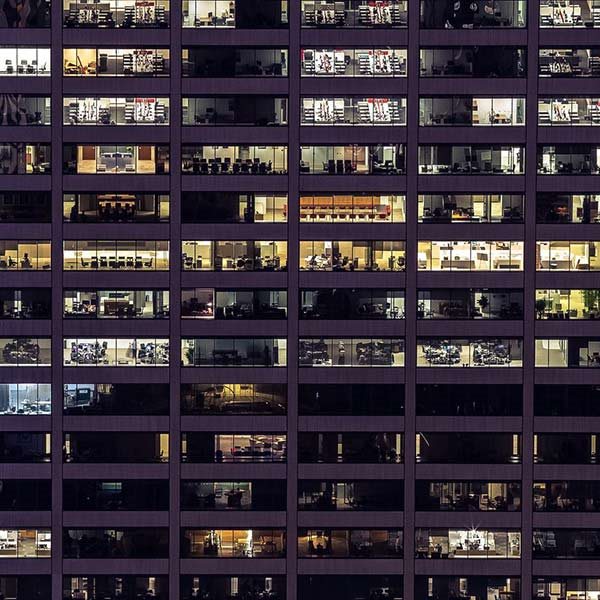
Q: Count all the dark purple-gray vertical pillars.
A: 5